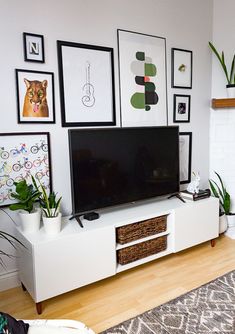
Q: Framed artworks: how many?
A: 8